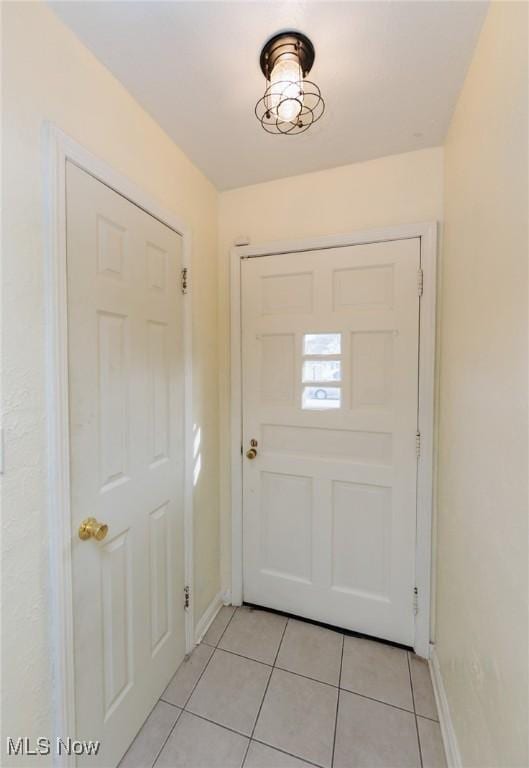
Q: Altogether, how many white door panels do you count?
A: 13